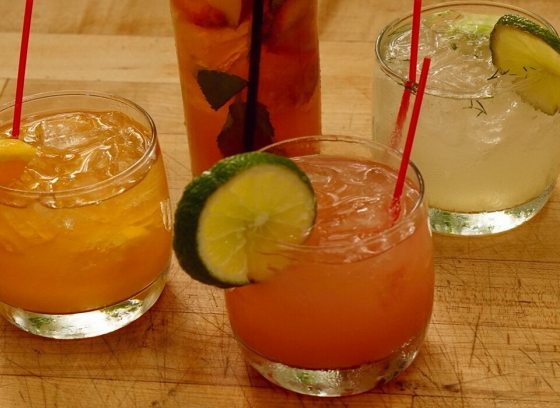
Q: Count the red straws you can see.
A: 3